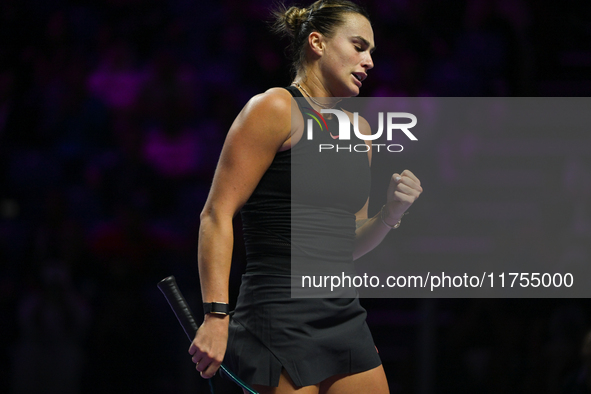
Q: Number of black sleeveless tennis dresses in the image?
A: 1